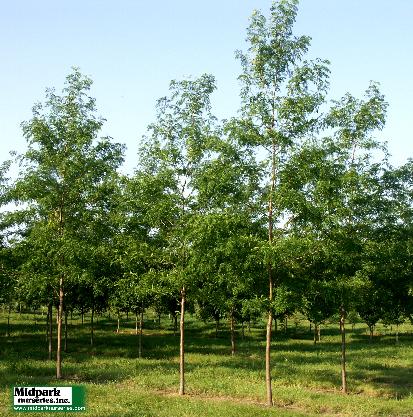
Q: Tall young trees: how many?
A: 4